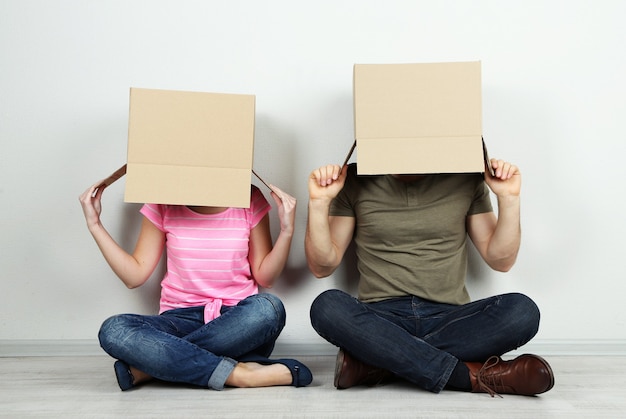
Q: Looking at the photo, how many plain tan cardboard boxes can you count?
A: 2